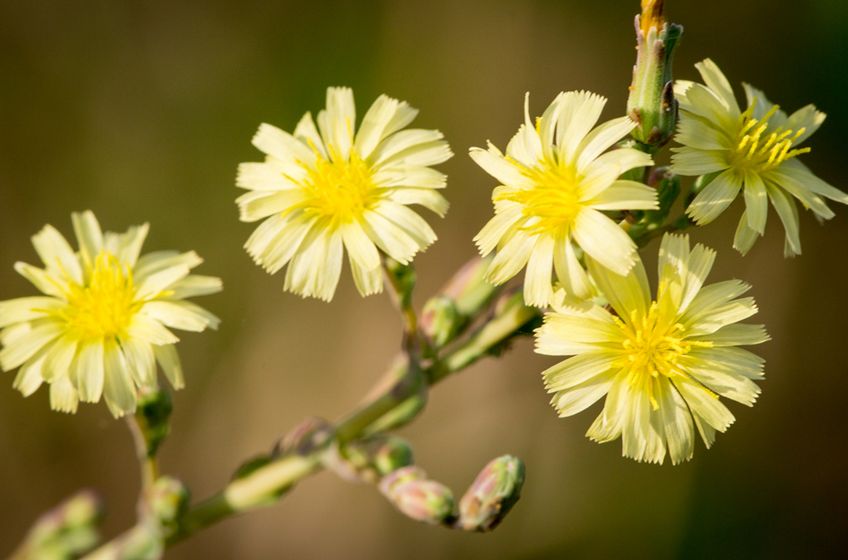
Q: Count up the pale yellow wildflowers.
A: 5